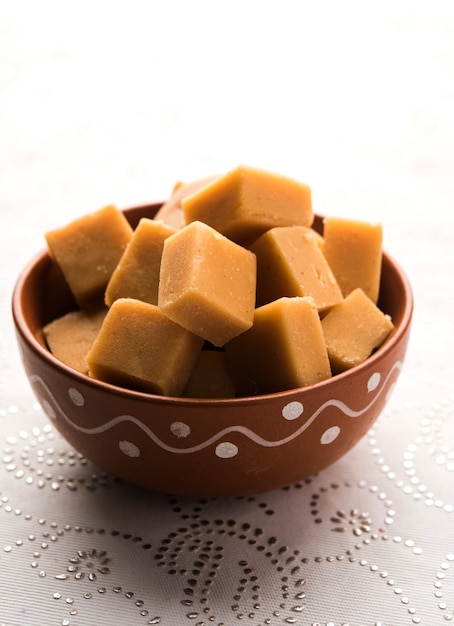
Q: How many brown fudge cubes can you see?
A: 12